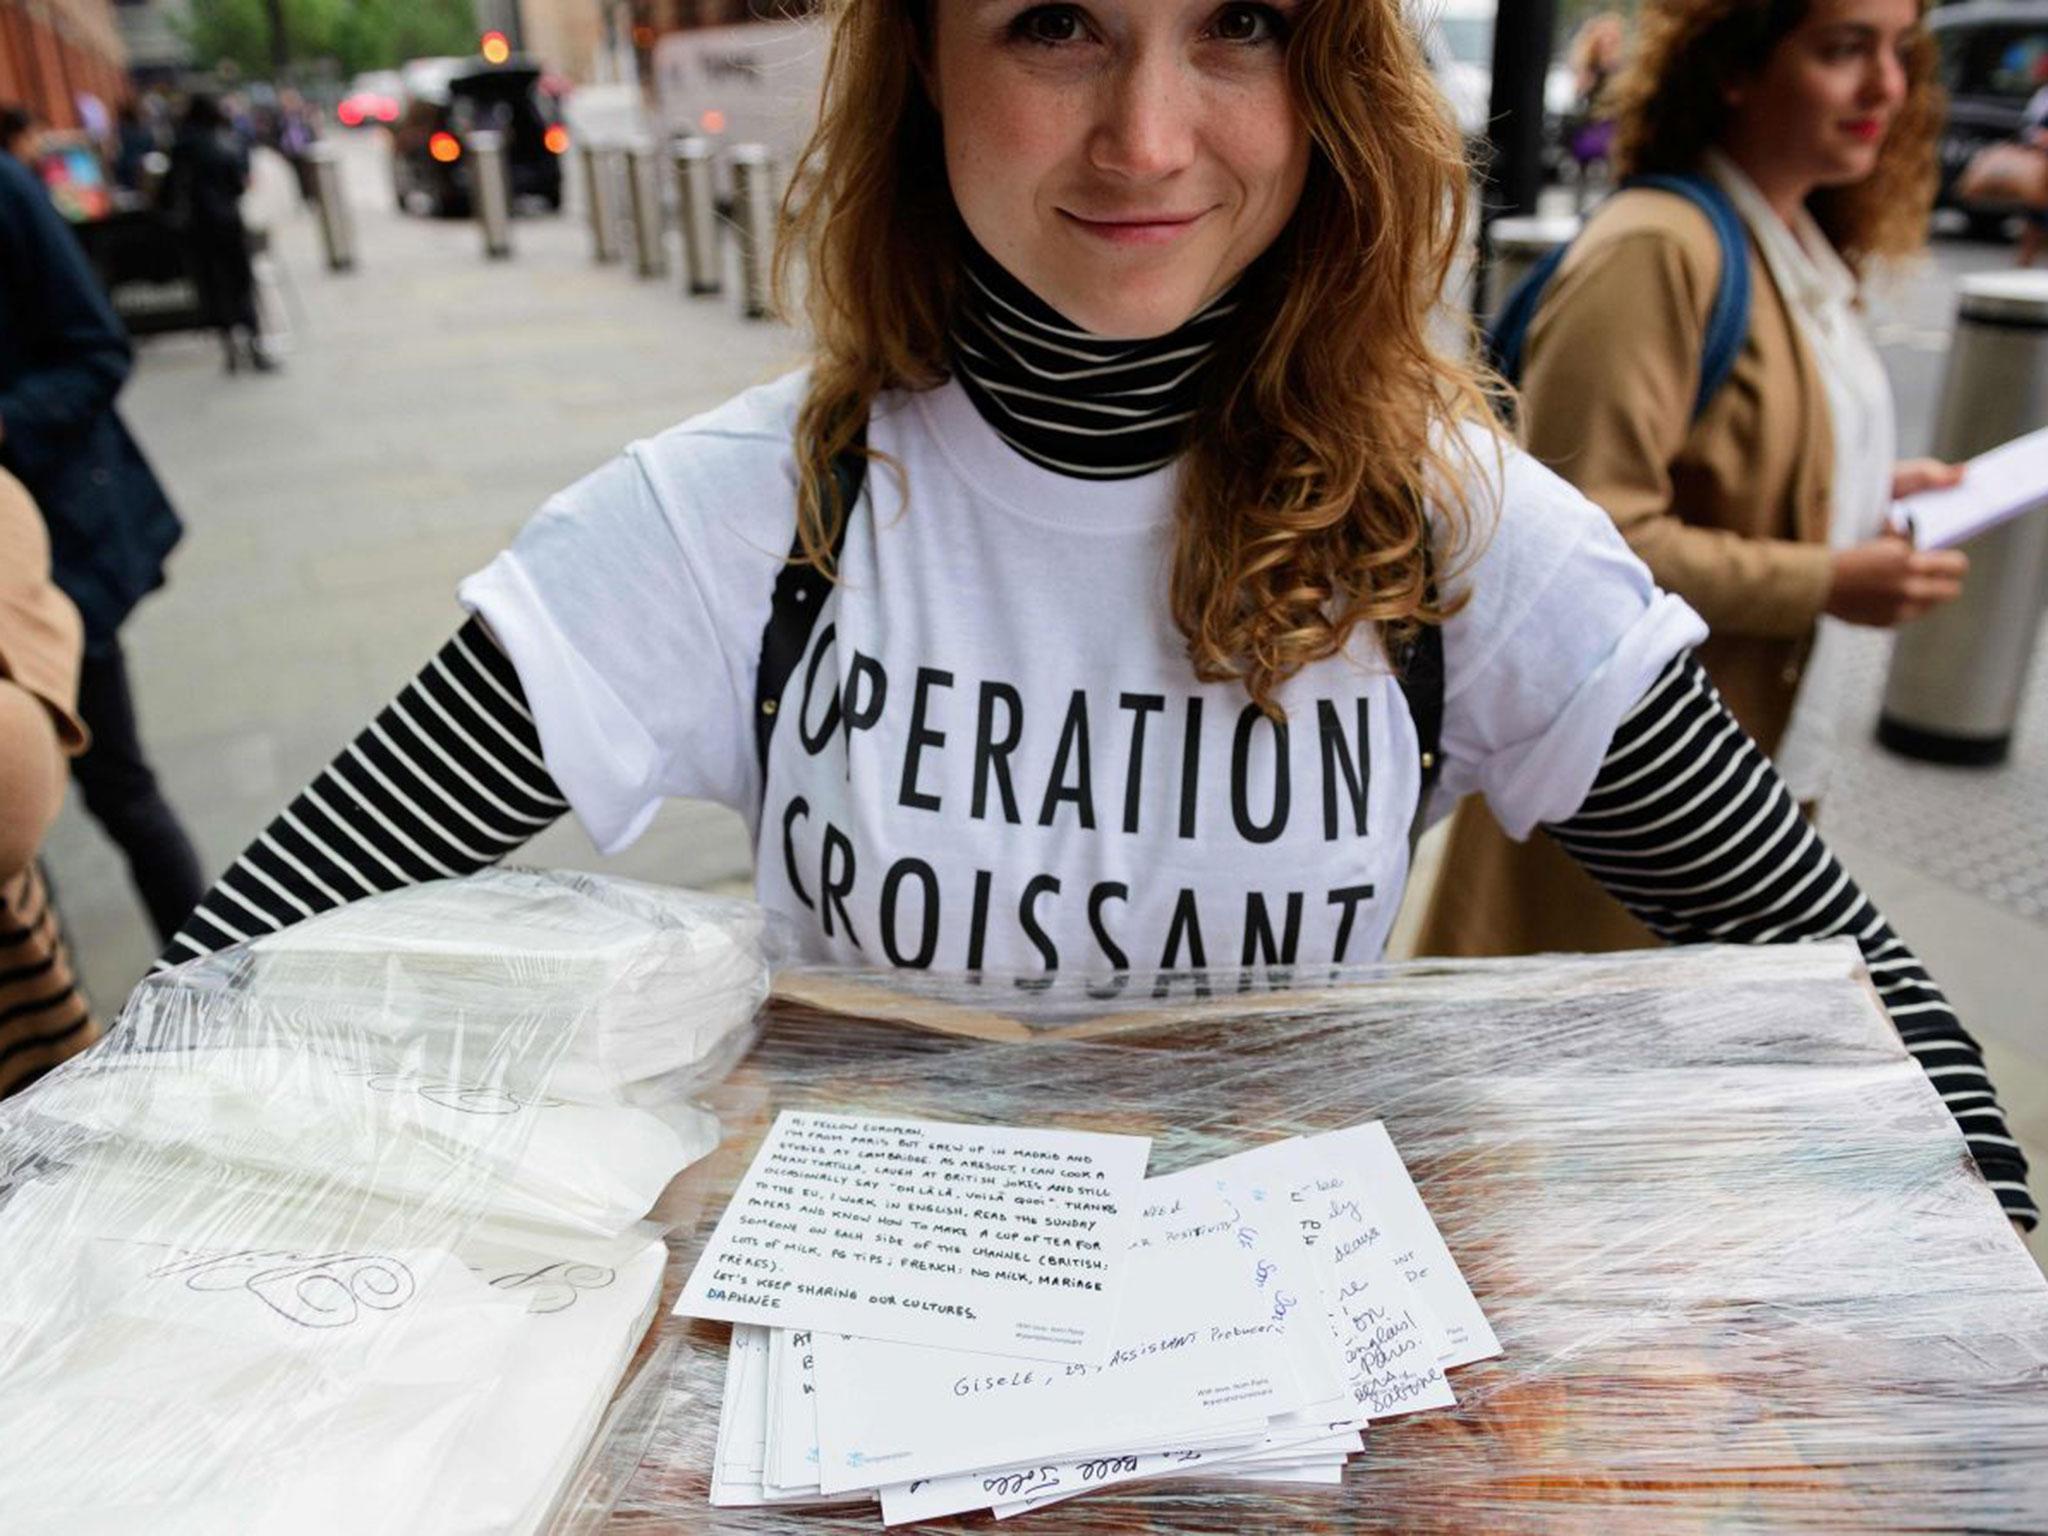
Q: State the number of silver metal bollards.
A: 8